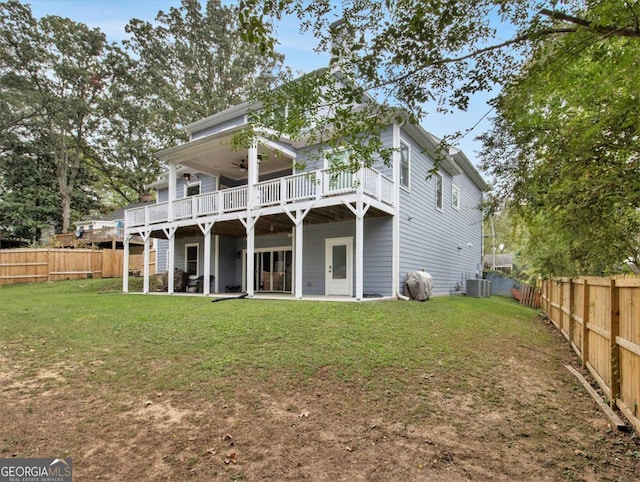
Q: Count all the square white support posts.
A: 7